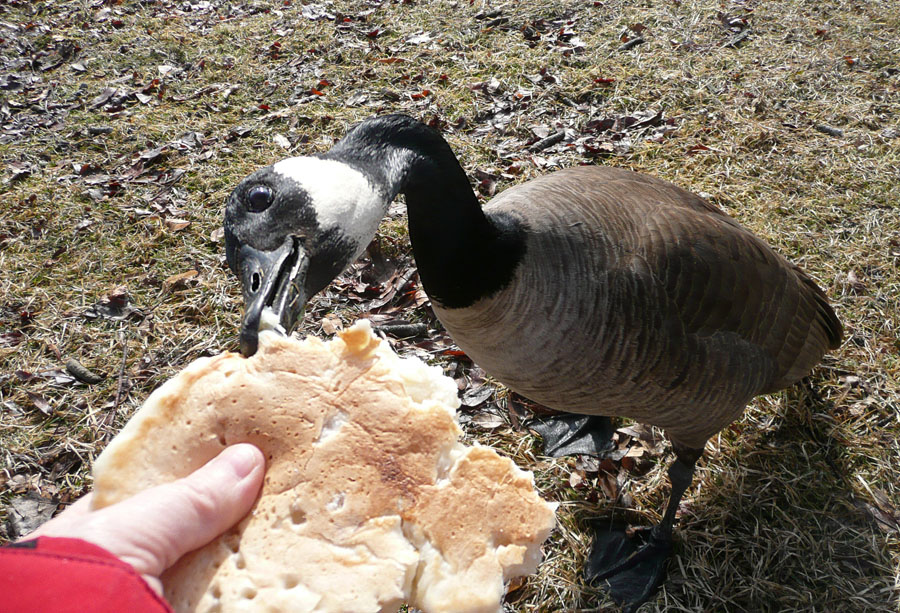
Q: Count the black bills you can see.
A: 1